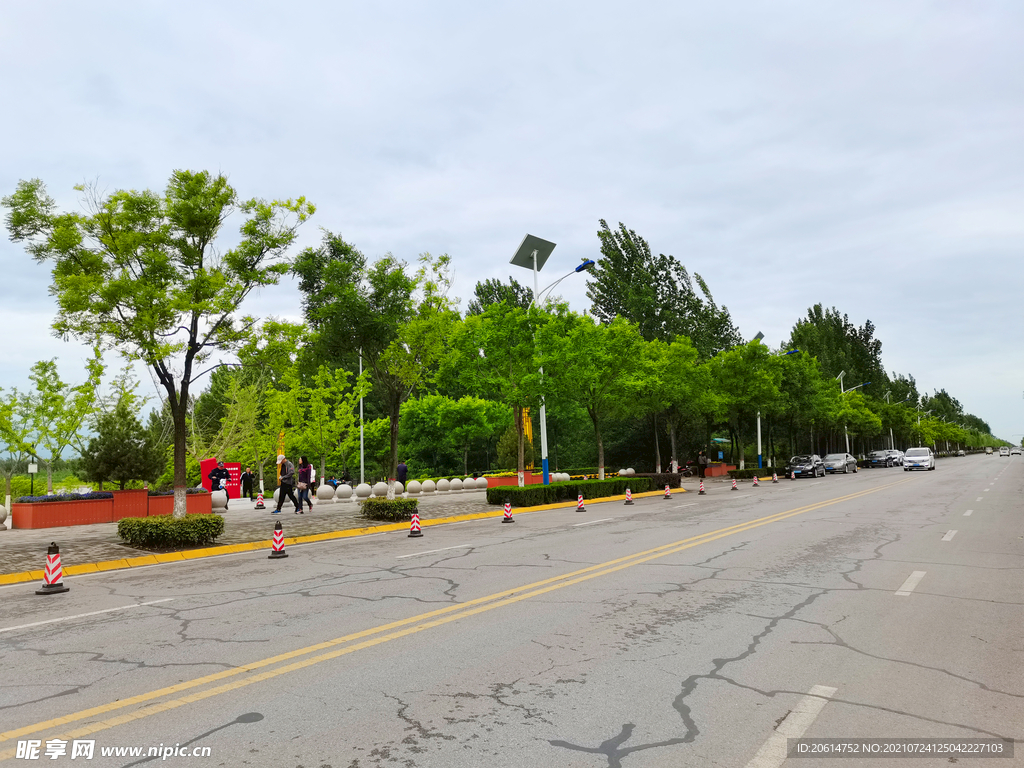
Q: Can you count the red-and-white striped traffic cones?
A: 13